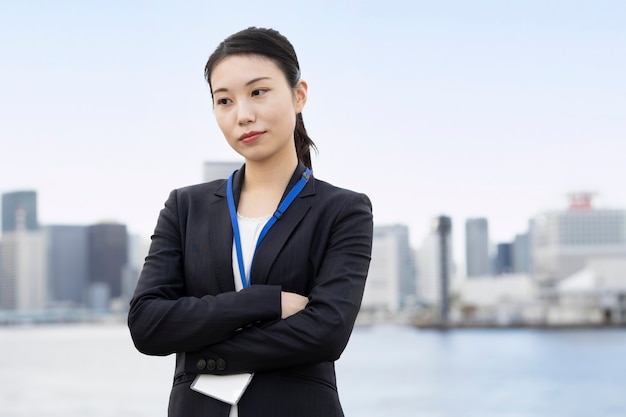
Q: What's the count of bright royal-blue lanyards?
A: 1